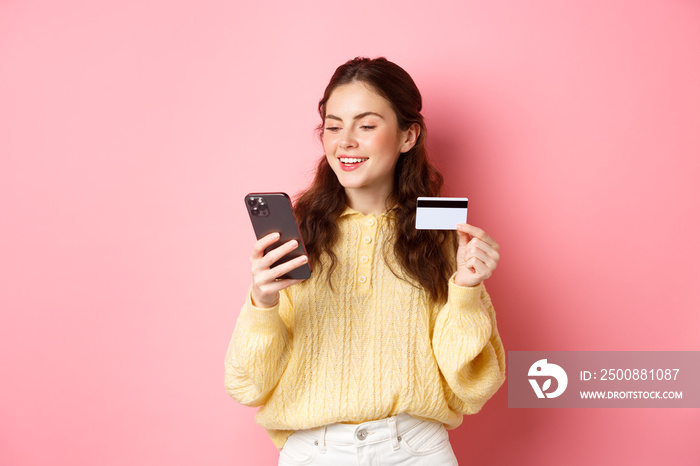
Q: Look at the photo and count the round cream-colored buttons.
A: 4